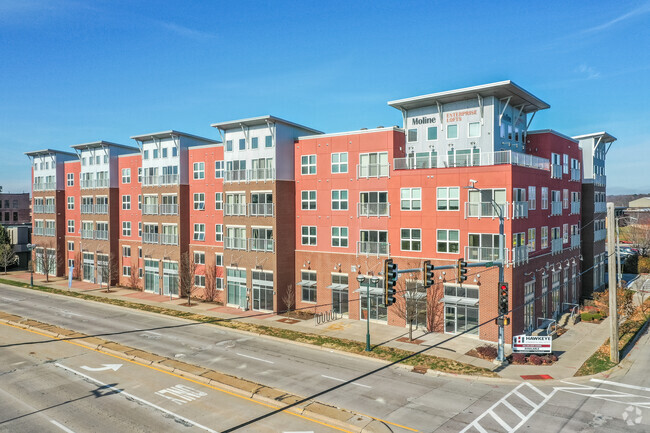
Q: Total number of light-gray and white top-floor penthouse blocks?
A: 6